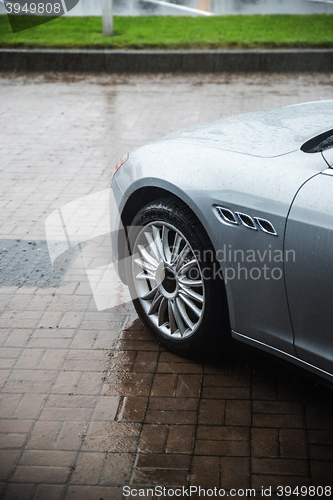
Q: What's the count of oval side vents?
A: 3